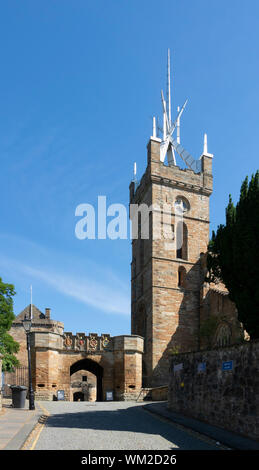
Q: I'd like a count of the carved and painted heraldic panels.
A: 4